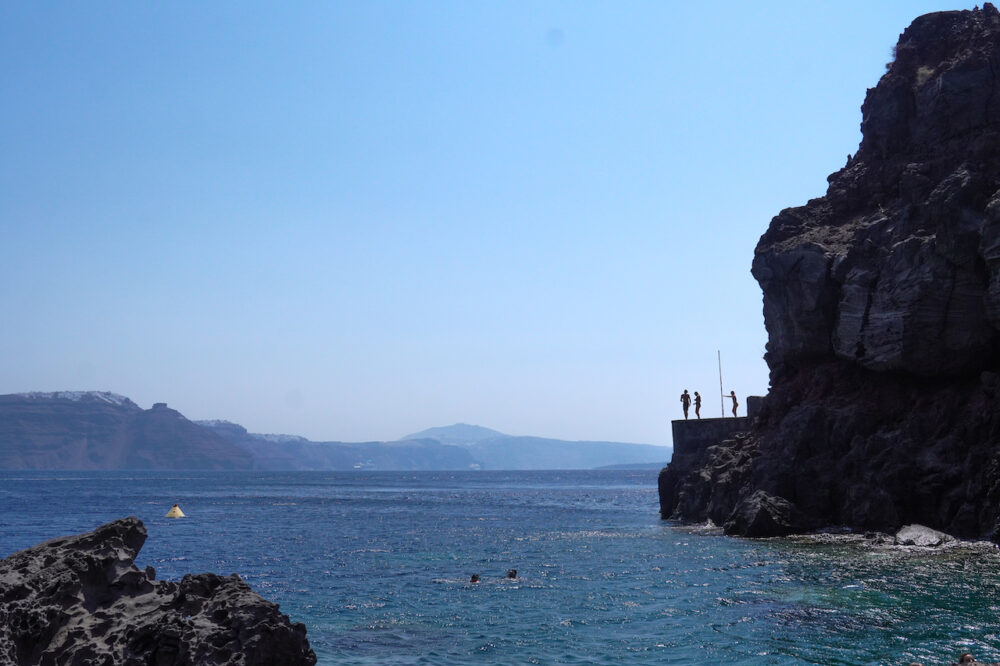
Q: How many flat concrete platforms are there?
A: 1